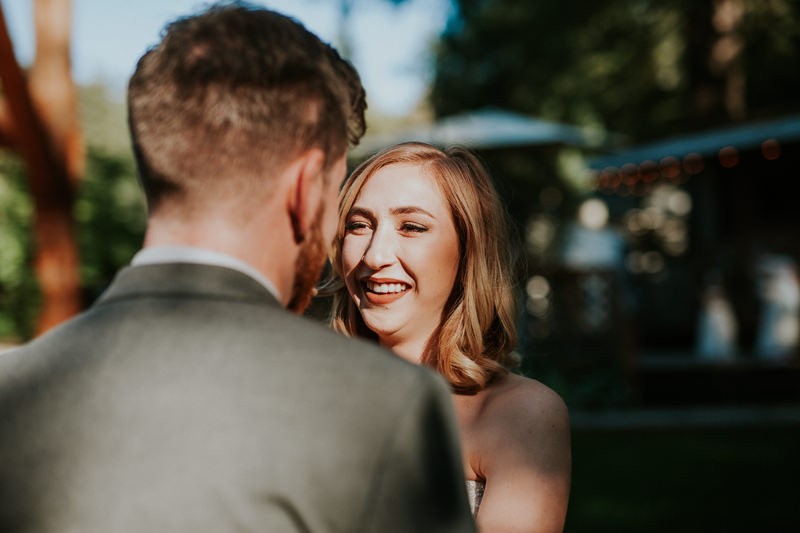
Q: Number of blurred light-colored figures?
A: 2